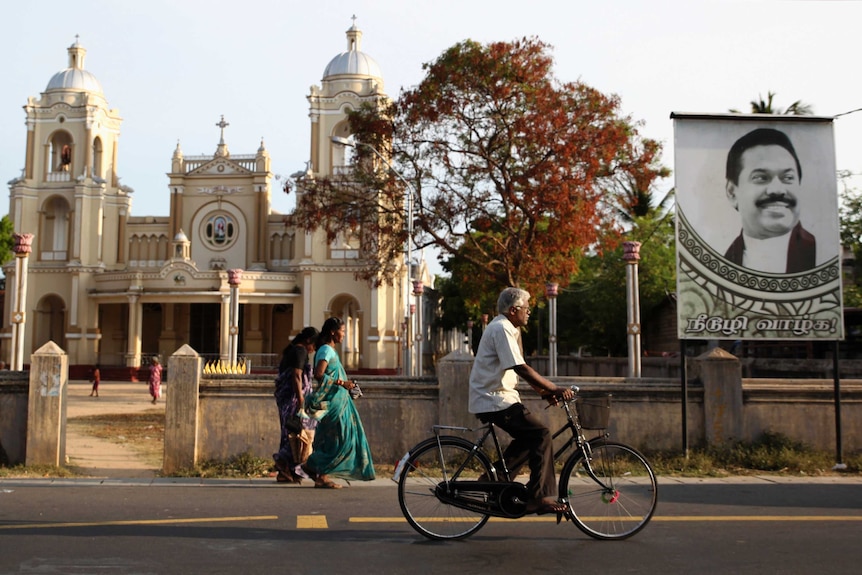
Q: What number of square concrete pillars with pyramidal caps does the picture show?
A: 4